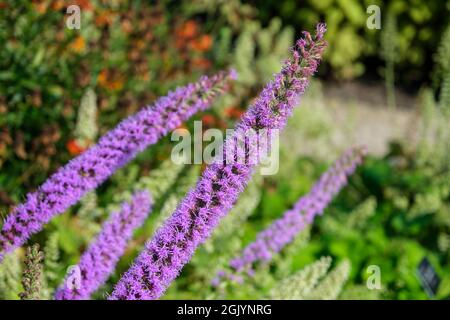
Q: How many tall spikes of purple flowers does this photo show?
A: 4